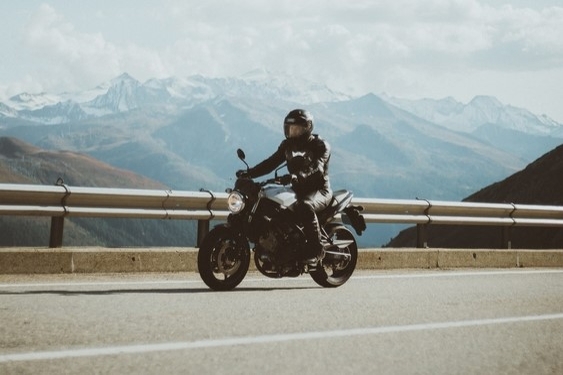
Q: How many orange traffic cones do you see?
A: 0